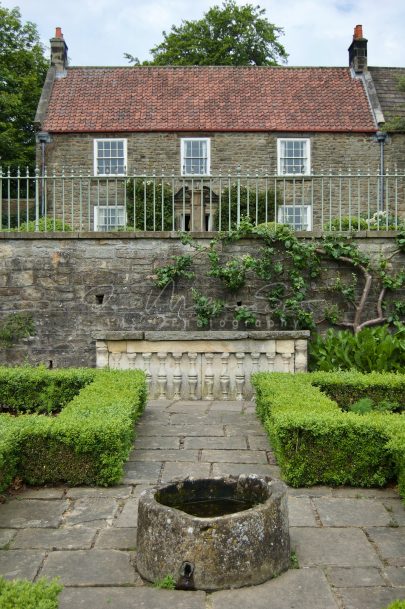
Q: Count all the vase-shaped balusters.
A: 12